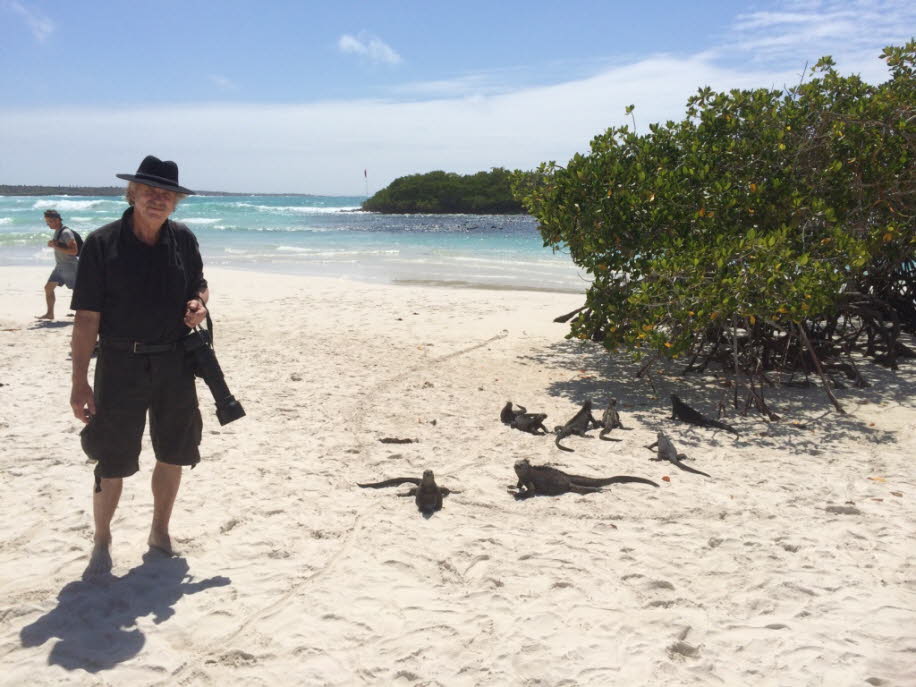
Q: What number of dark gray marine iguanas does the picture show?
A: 8